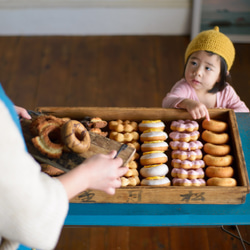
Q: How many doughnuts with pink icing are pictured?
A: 7